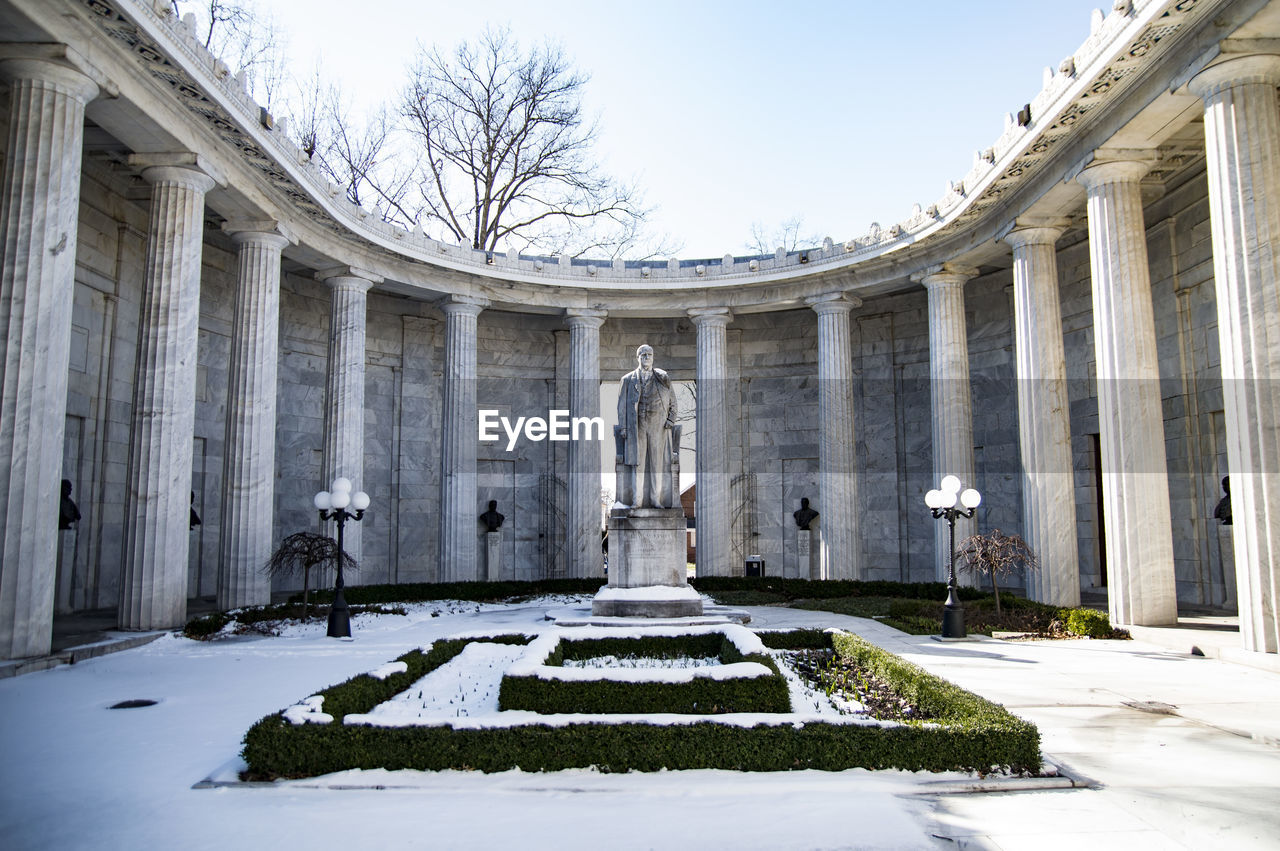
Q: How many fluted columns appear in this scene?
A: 12